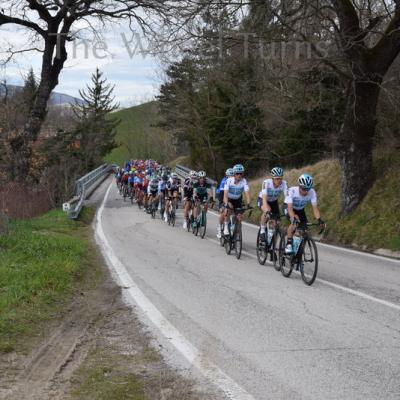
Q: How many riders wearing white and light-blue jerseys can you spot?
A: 3